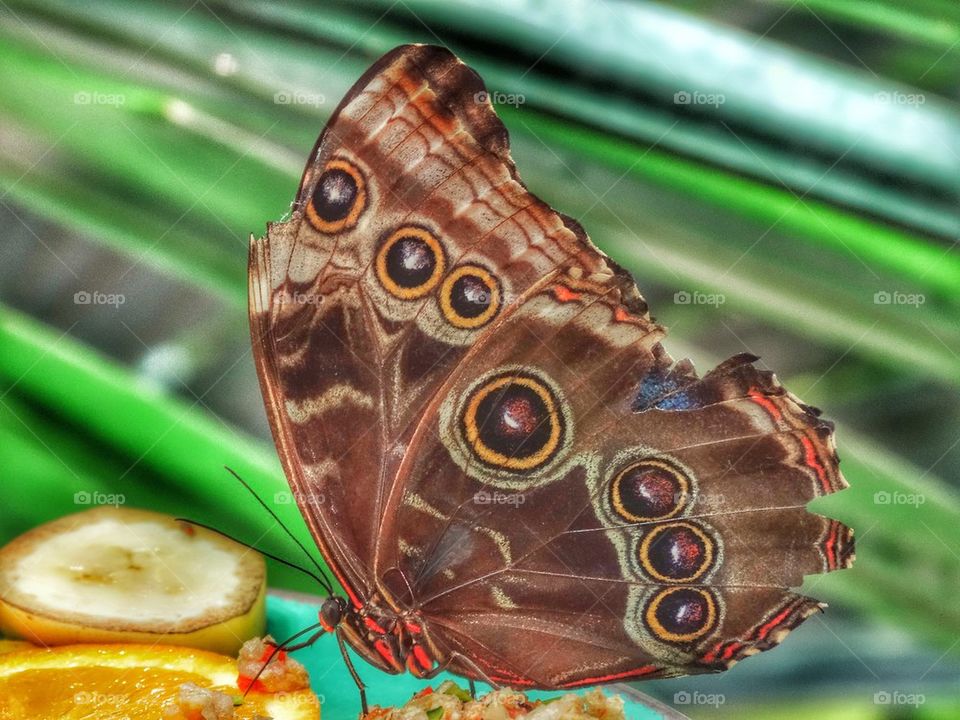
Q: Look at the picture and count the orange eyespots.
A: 7